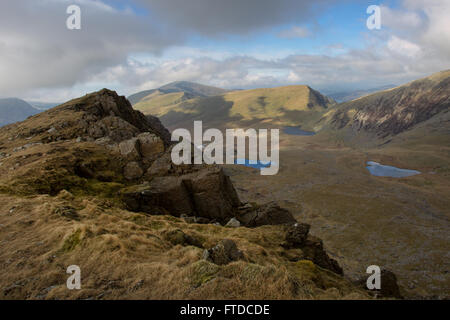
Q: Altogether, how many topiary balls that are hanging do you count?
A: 0